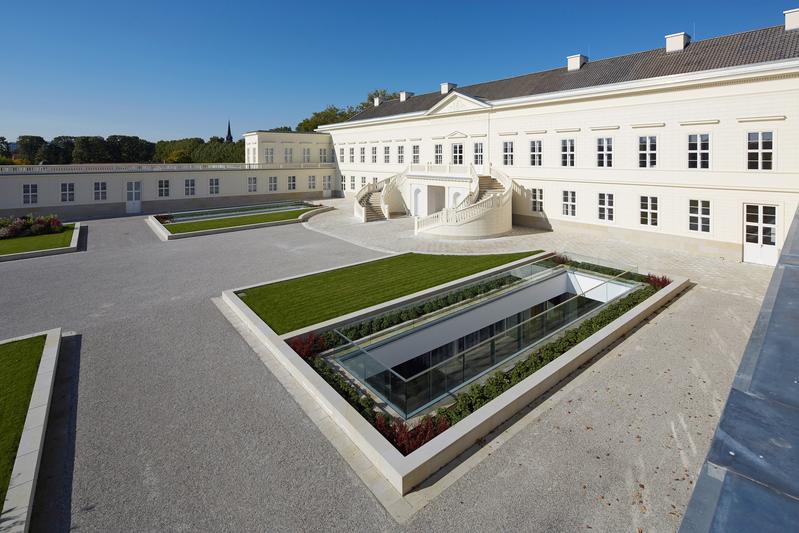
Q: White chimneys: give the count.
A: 6